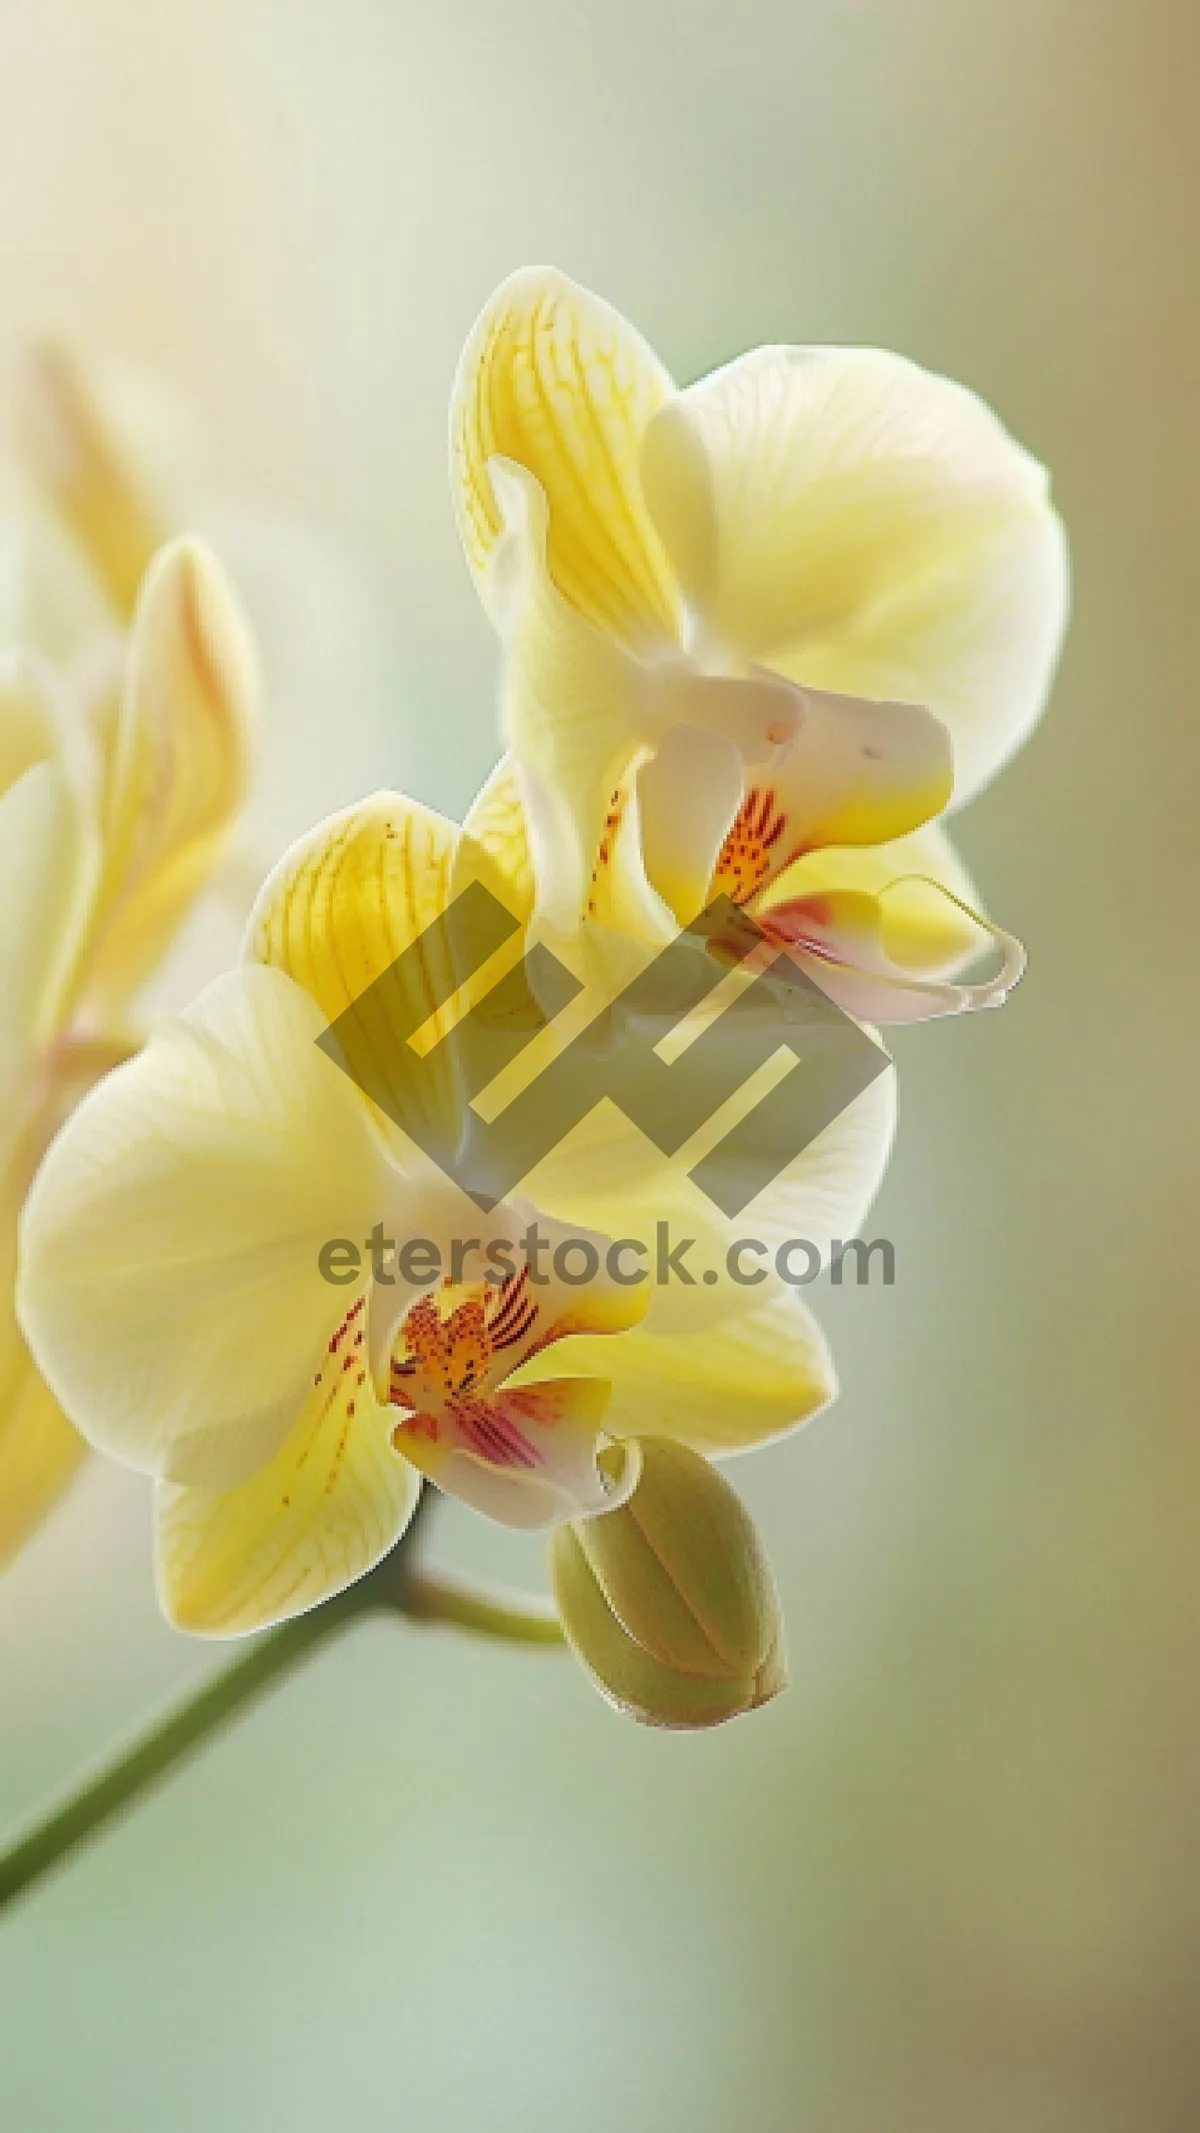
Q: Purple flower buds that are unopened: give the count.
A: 0